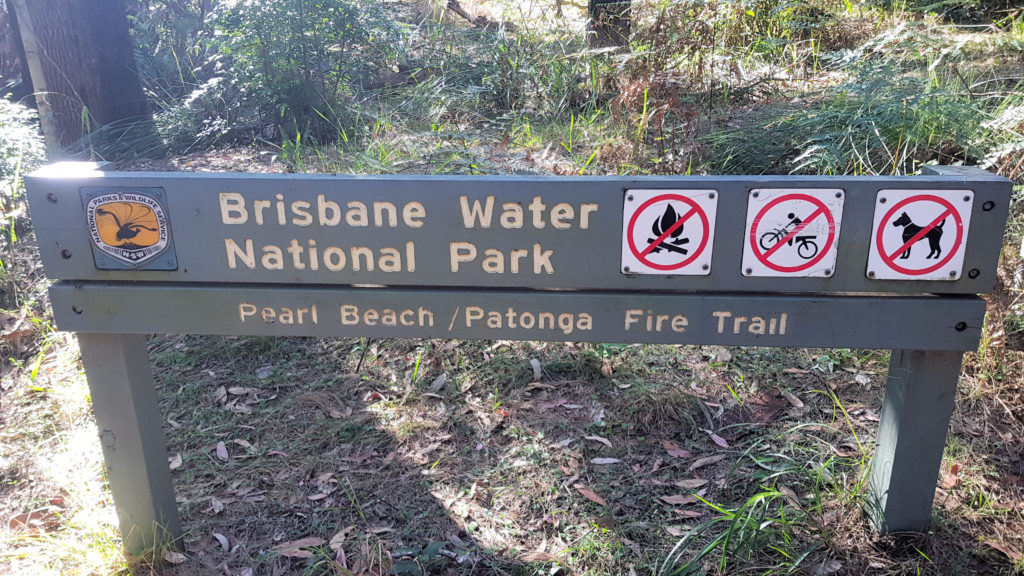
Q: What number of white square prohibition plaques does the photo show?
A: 3